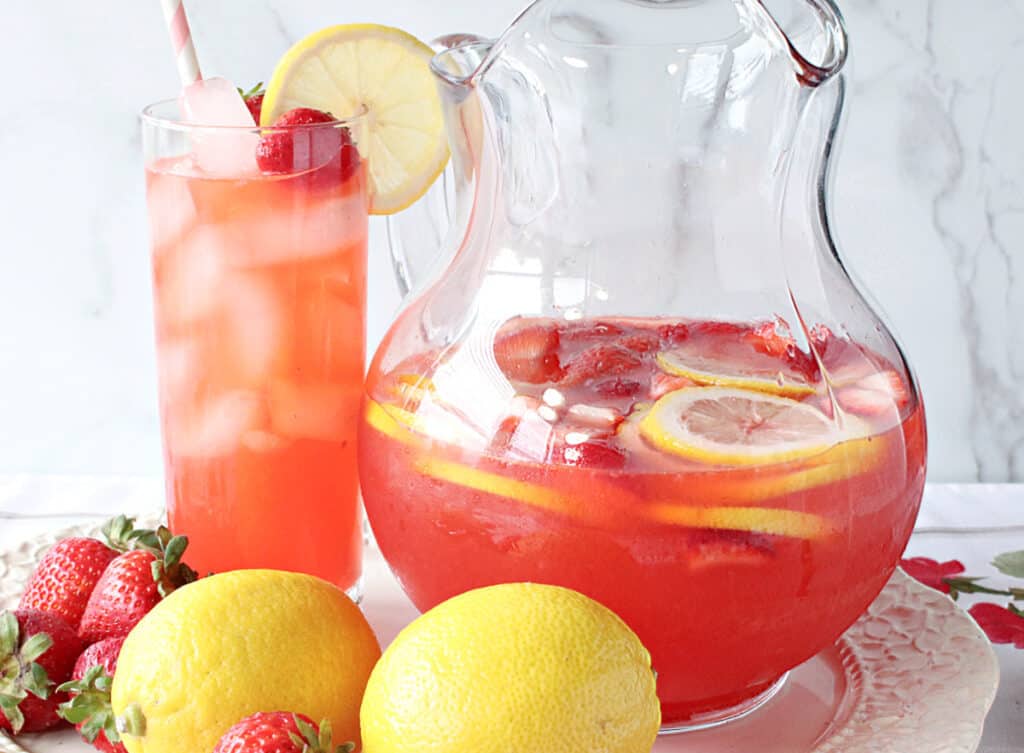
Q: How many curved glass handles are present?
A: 1